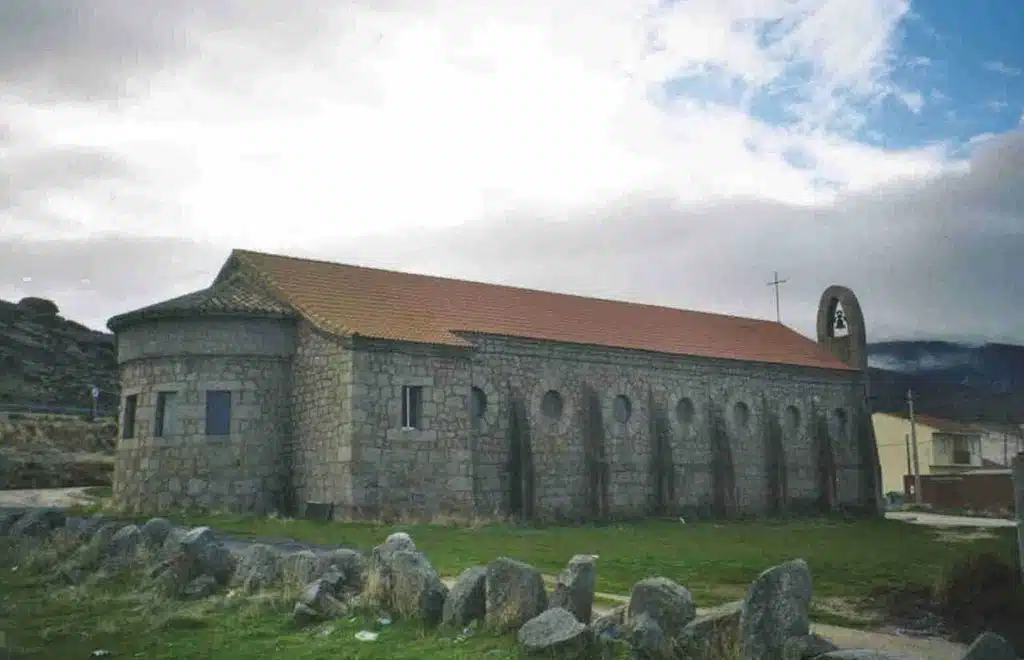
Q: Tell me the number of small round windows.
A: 7